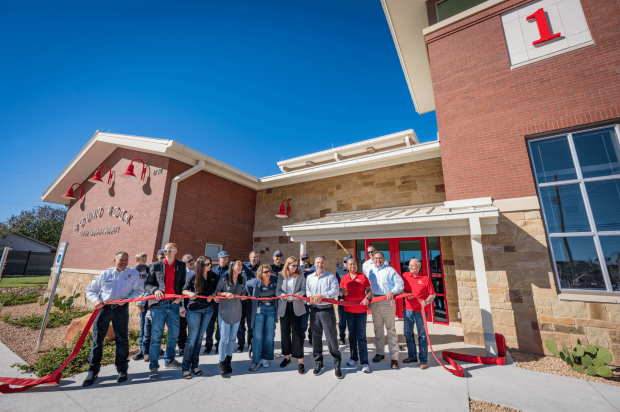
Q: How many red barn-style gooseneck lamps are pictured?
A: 4